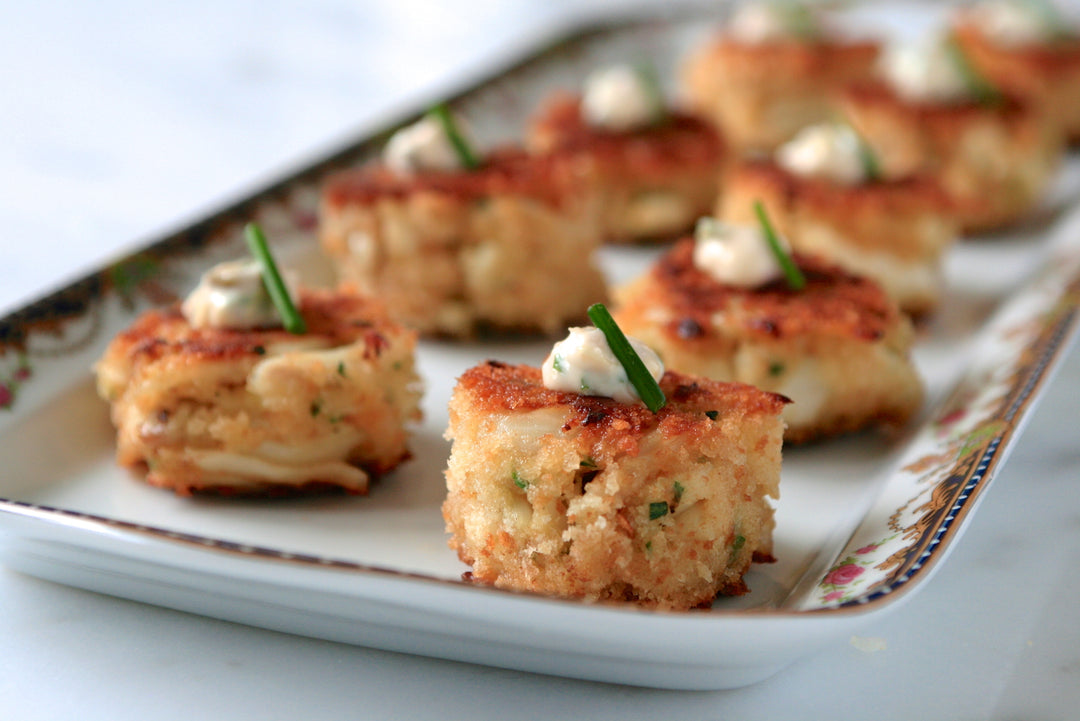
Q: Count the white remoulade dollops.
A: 9